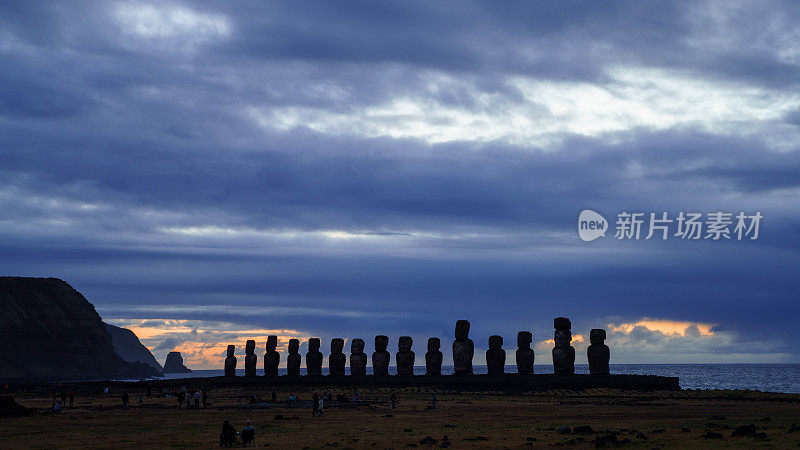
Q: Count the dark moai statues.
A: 15